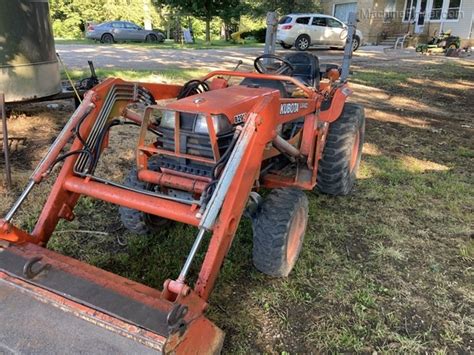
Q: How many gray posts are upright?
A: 2